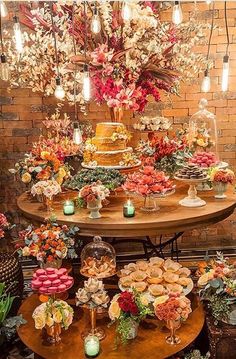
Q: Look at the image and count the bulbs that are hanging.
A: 11